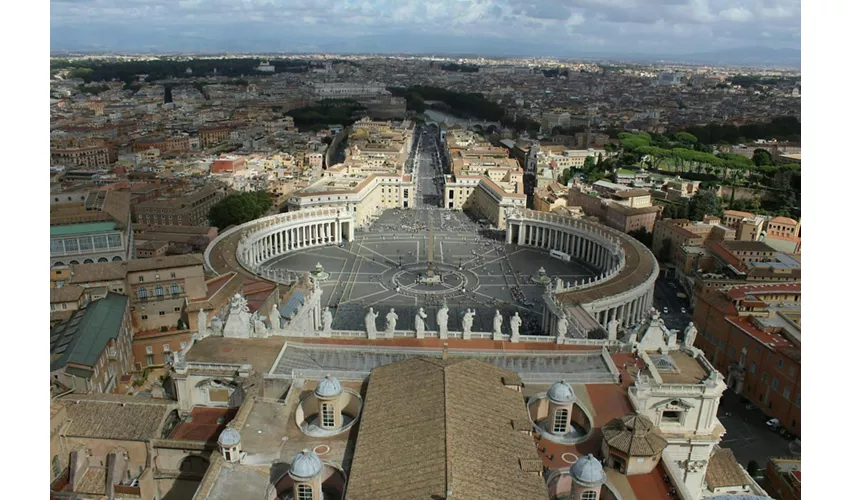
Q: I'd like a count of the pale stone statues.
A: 13